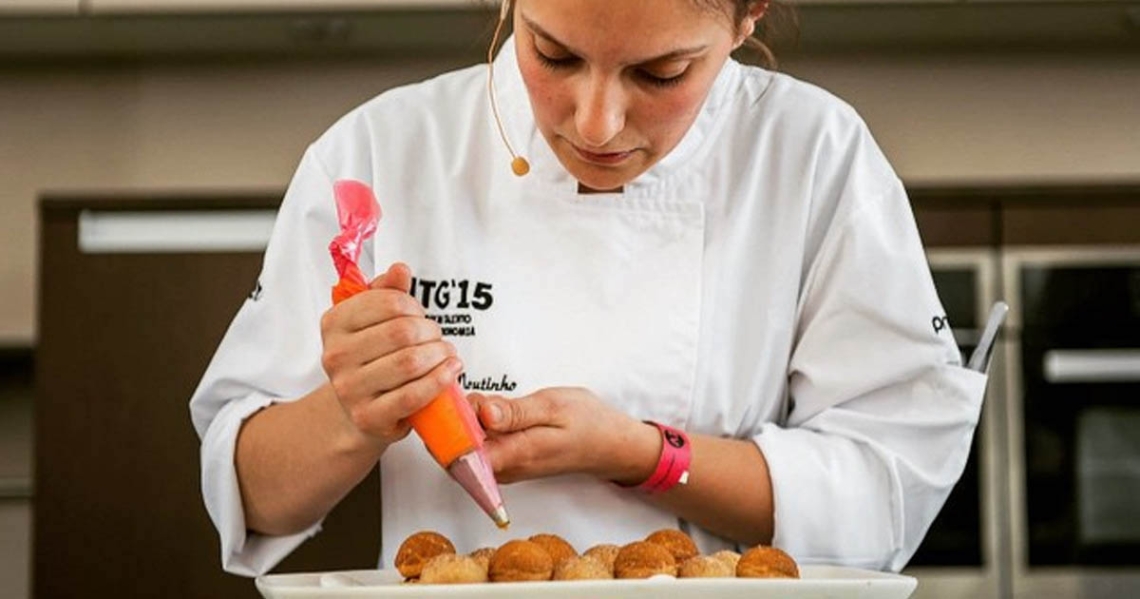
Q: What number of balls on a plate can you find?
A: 12